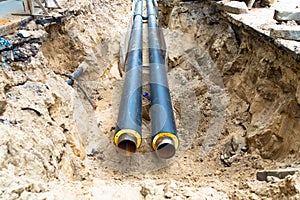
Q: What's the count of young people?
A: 0